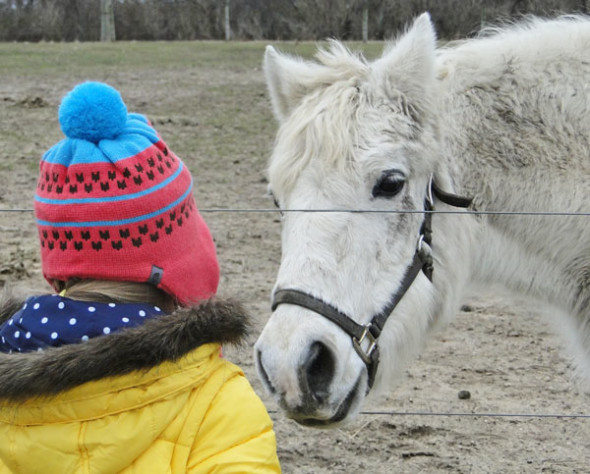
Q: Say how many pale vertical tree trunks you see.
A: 3